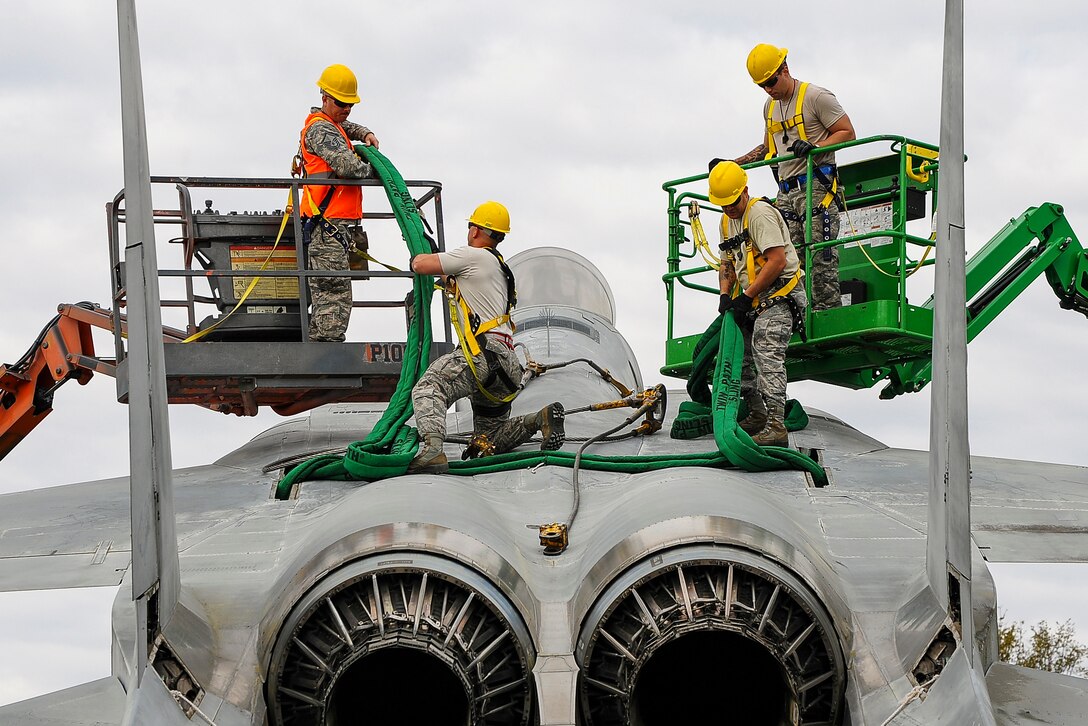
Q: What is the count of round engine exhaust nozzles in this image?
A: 2